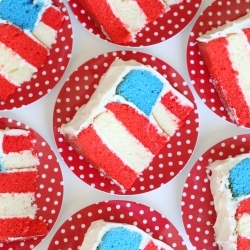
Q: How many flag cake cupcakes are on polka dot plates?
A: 7